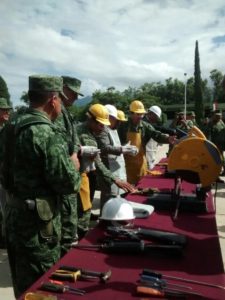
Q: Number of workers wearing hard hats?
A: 5